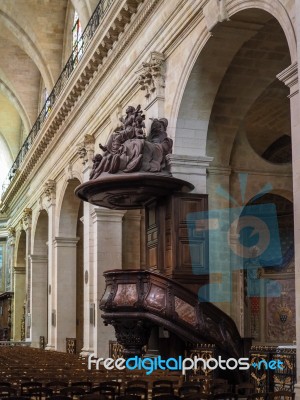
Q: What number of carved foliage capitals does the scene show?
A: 5